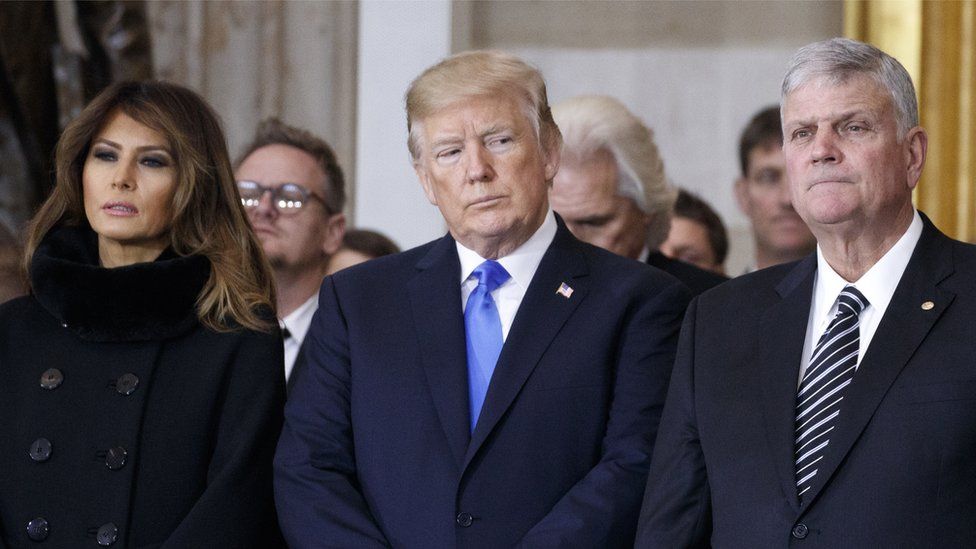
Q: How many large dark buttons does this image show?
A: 6